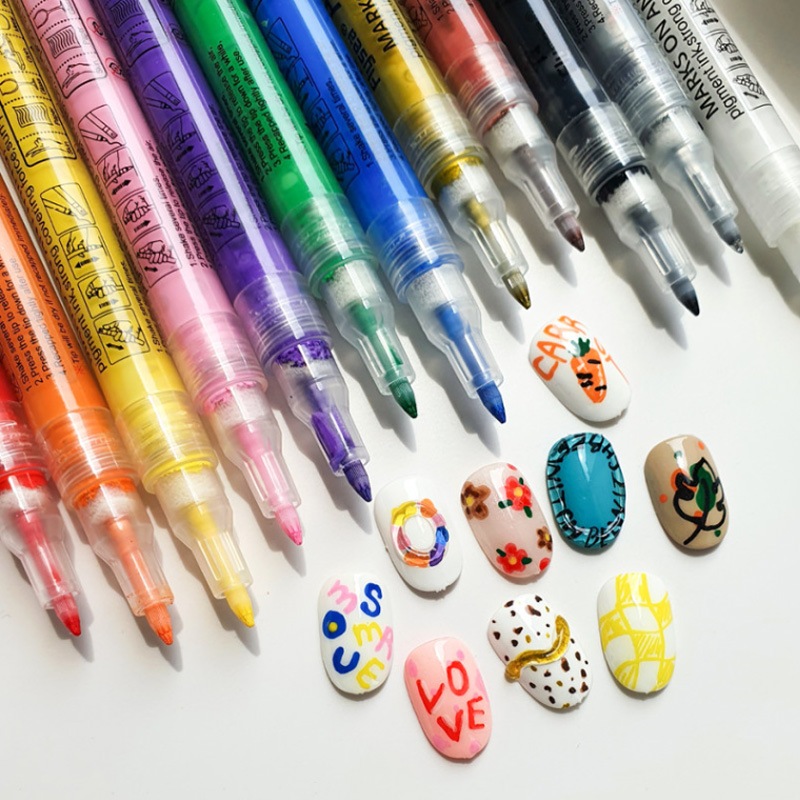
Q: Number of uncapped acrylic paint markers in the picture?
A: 12